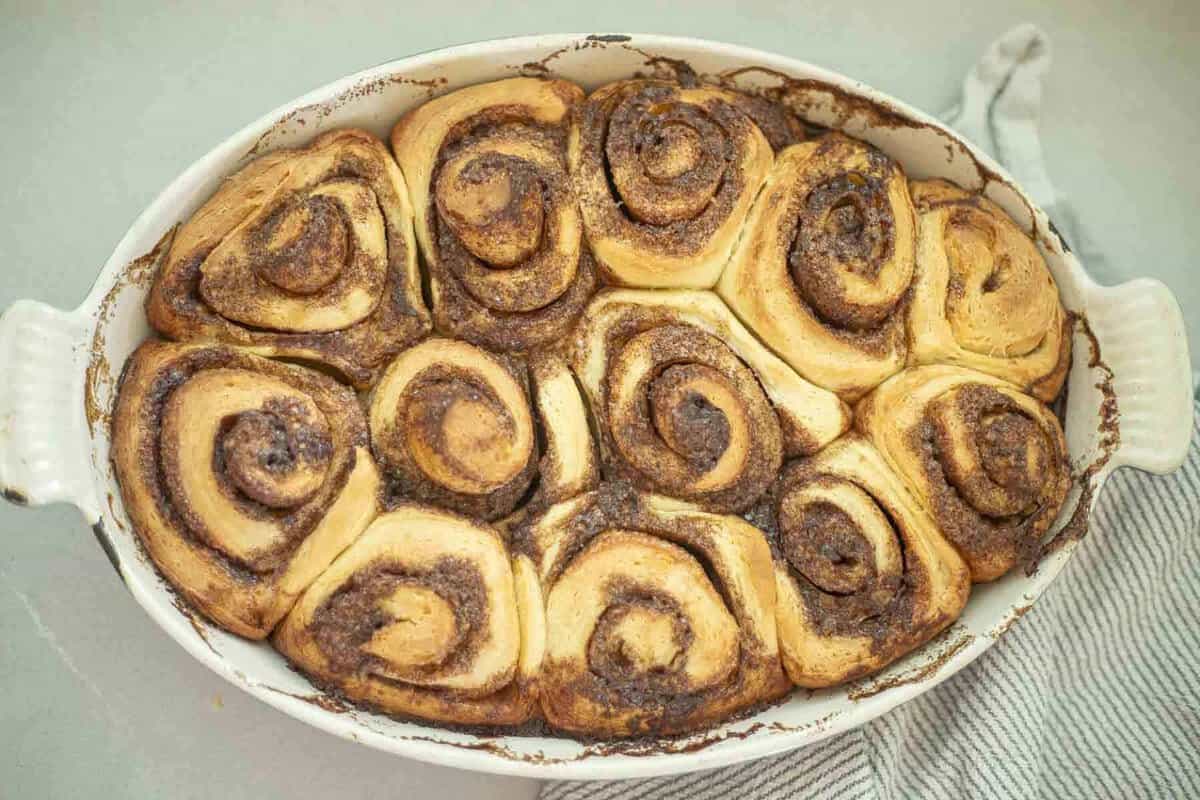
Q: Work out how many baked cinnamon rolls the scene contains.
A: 12